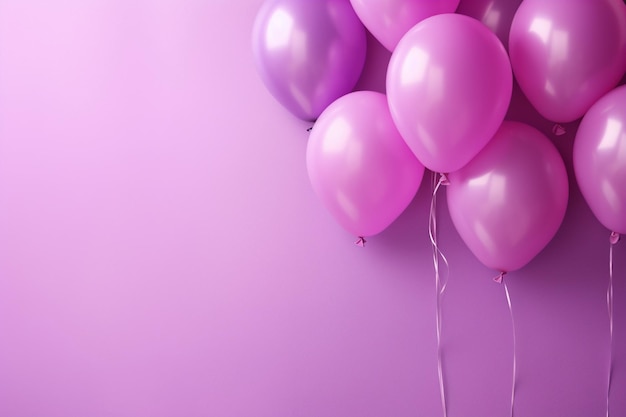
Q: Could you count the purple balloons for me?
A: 1